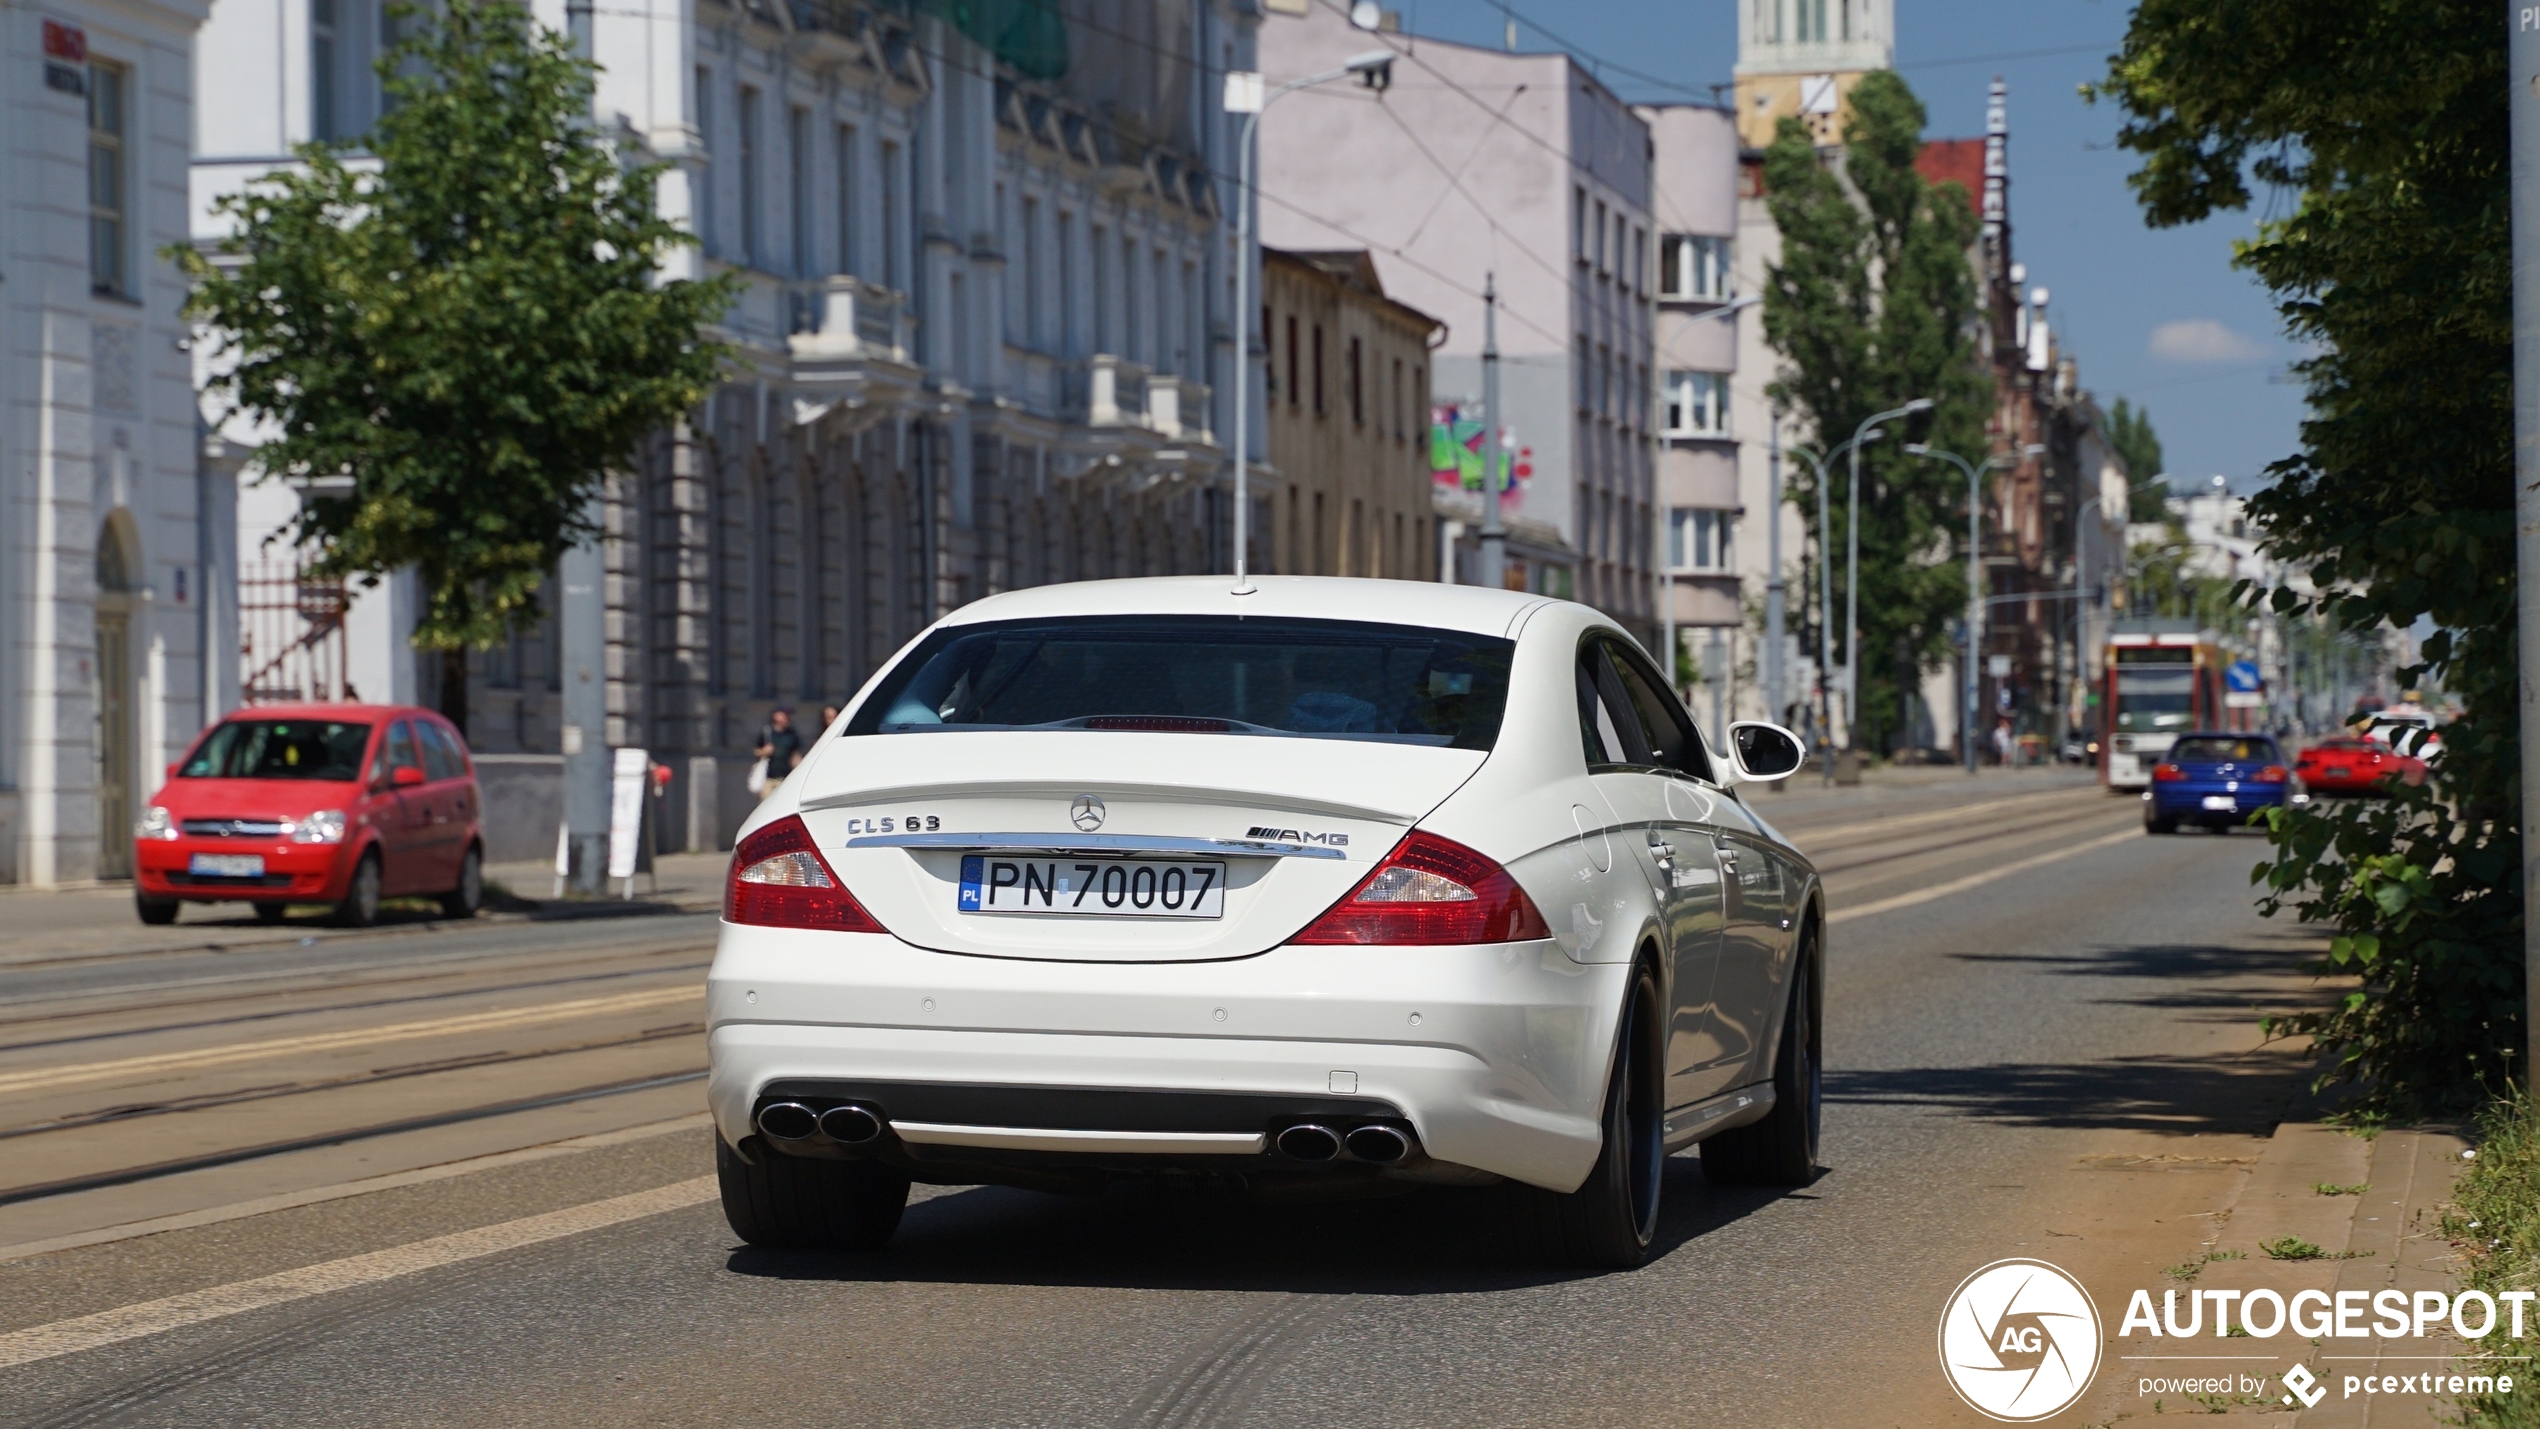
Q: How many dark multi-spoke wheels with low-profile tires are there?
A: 2